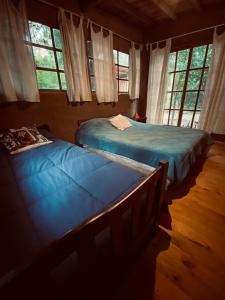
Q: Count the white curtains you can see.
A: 6